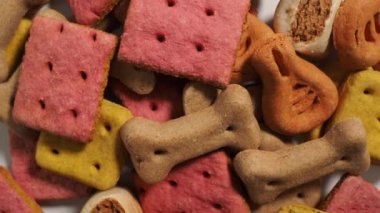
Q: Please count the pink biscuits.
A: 8